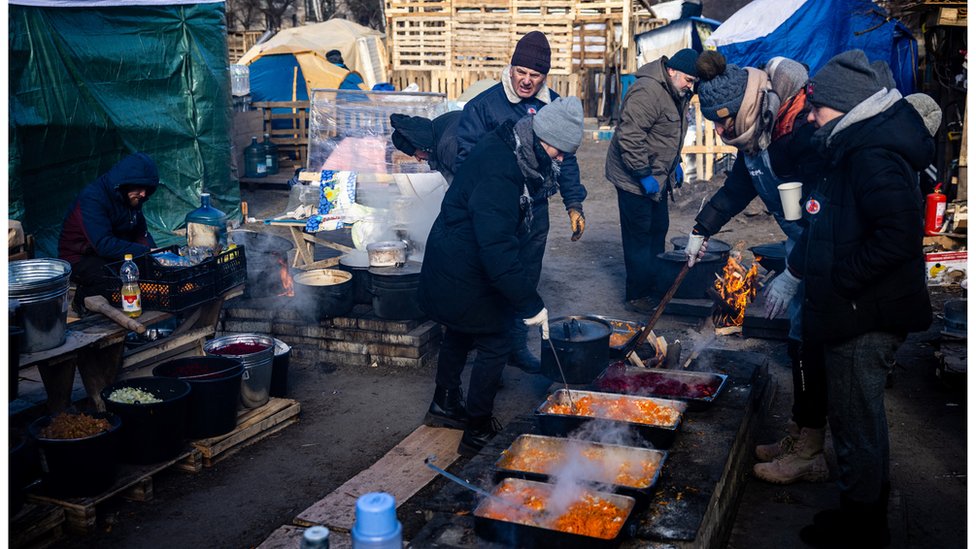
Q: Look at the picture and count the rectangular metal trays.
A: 5